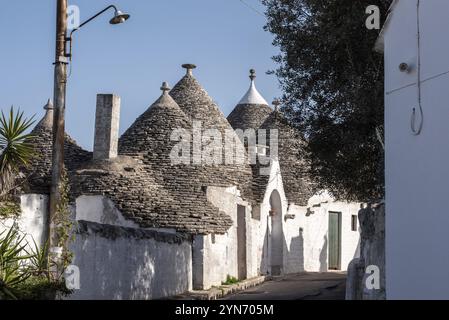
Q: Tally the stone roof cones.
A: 5